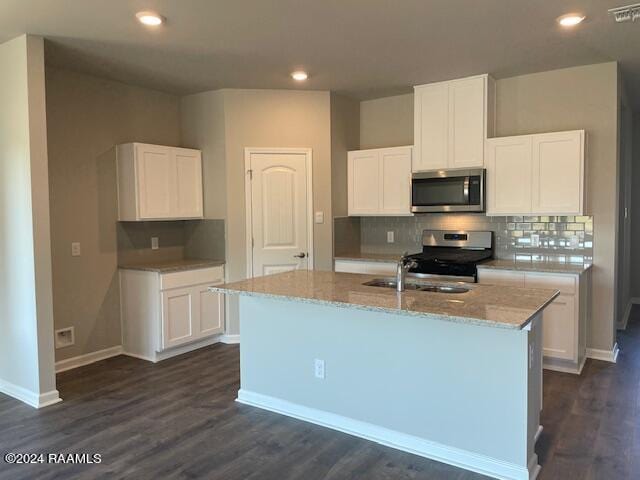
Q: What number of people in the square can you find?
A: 0